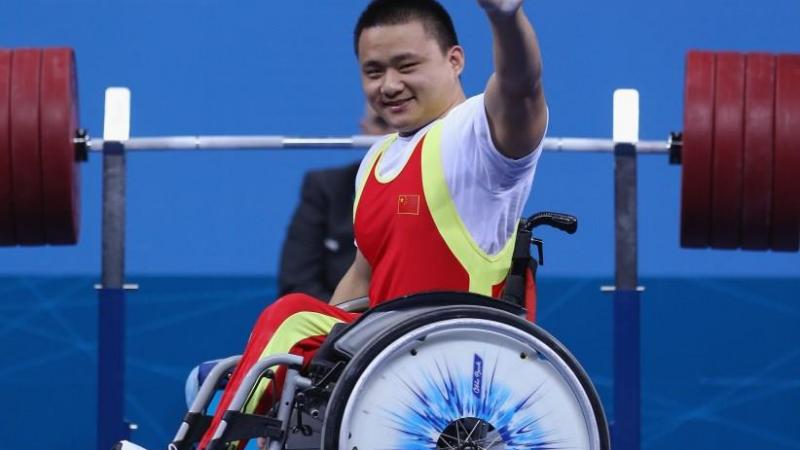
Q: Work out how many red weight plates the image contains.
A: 7